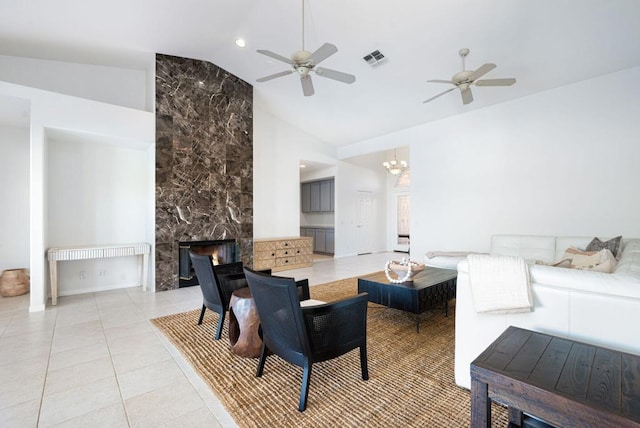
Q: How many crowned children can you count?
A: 0